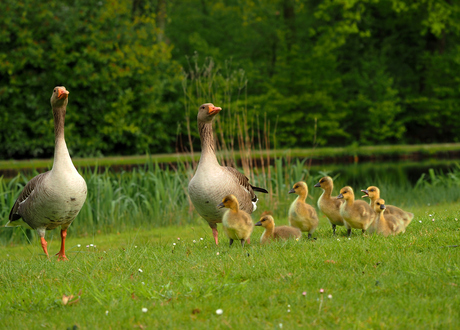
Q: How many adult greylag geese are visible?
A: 2